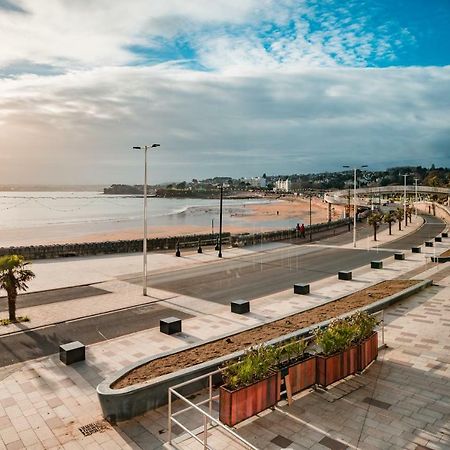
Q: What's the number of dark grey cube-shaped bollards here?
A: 11